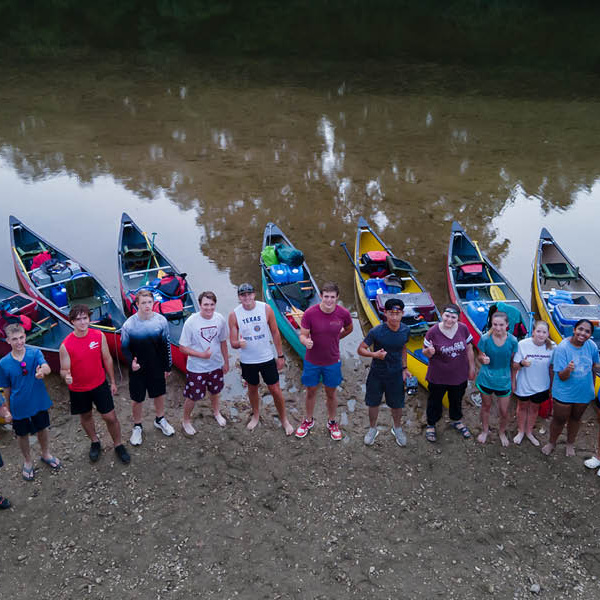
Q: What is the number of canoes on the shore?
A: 7